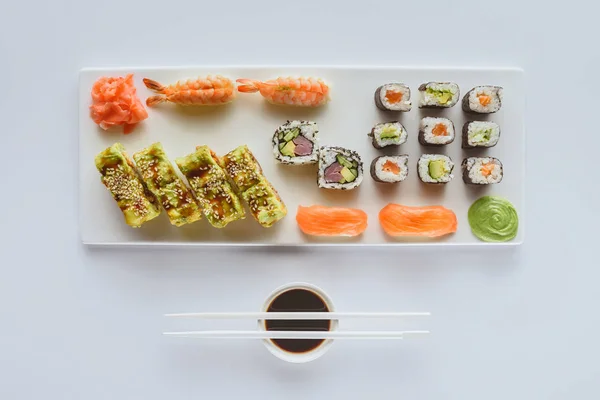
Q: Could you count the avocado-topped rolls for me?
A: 4